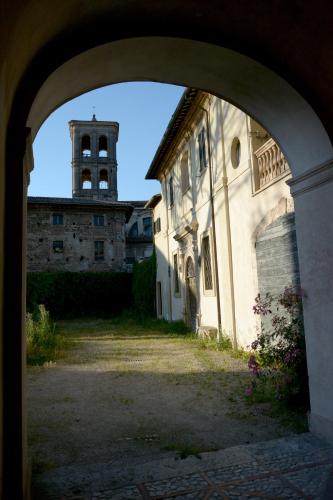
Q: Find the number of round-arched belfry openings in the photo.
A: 4